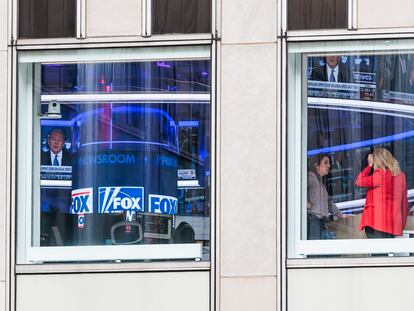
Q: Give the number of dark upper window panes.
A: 3